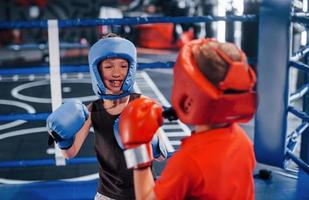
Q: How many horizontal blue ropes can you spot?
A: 4